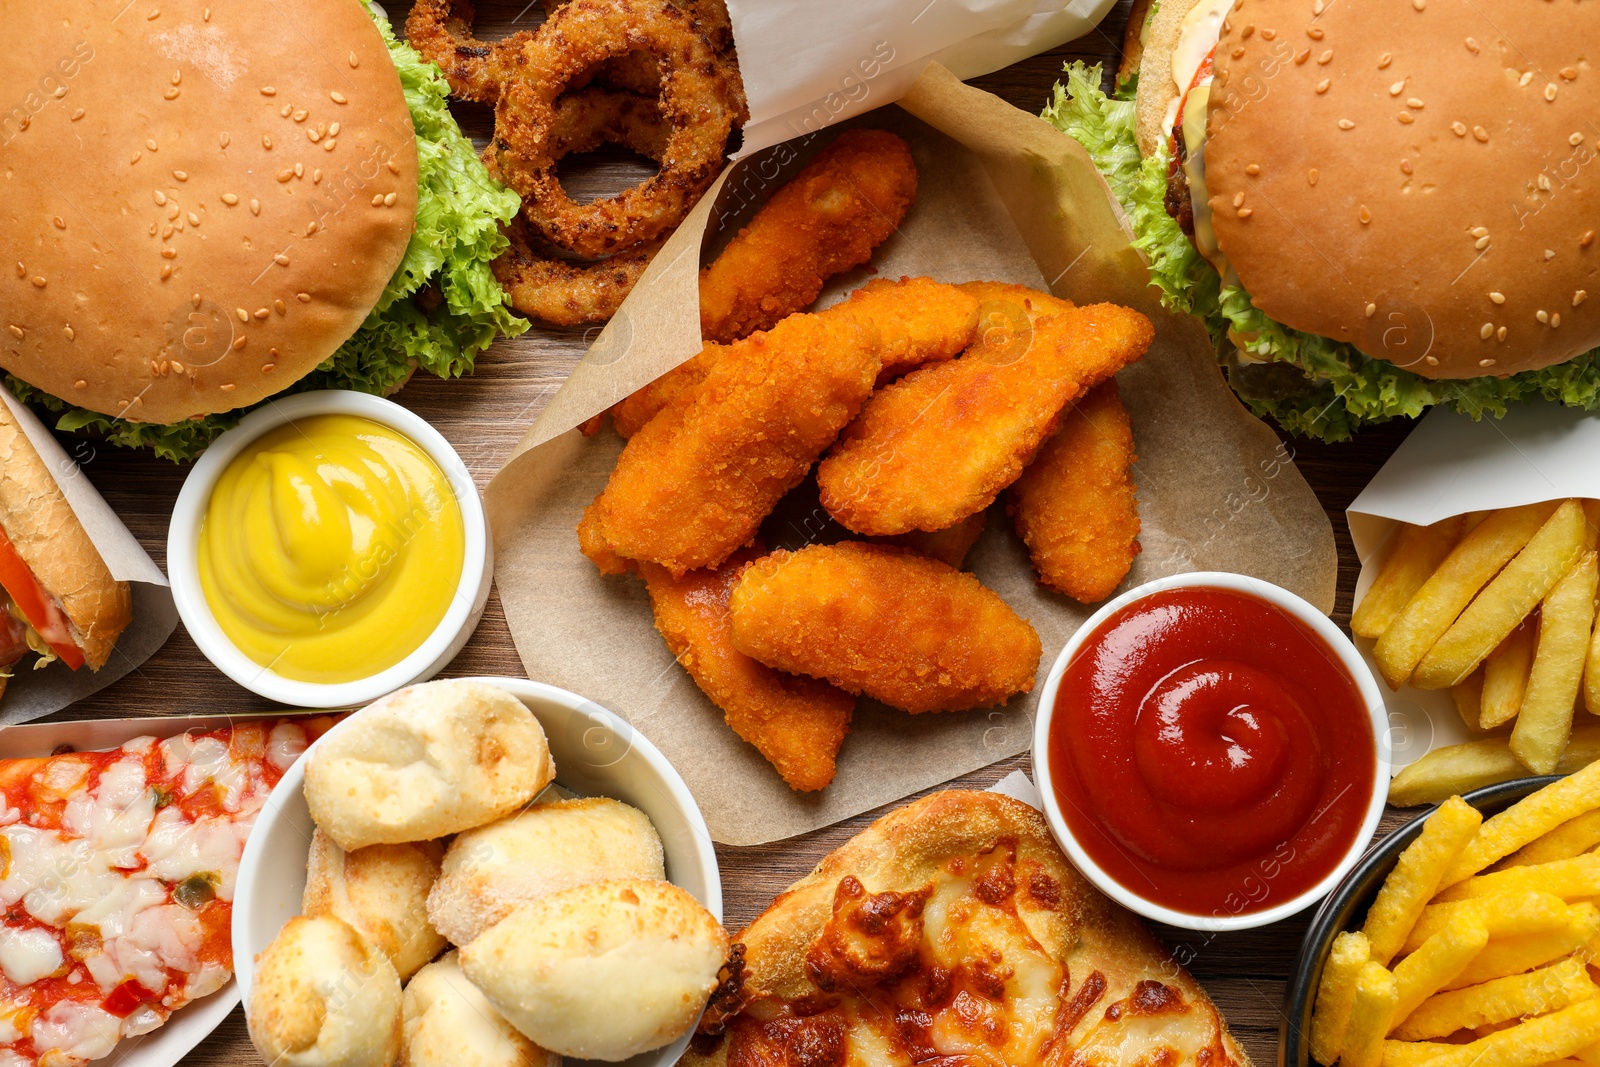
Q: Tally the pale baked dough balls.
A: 6